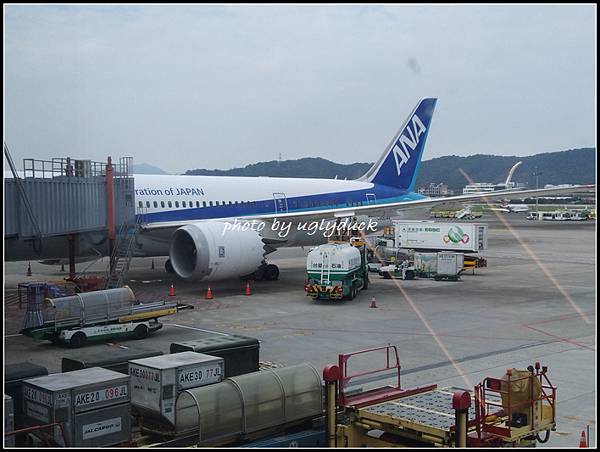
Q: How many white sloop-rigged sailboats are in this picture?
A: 0